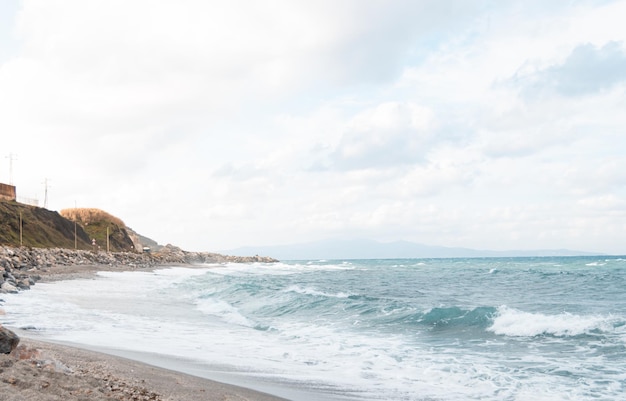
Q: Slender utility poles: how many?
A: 5